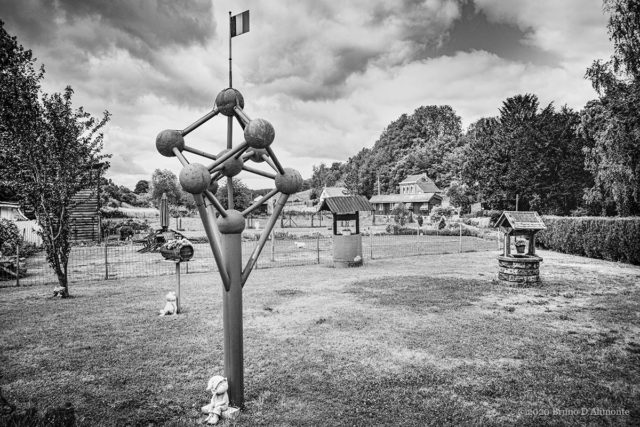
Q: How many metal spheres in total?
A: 9